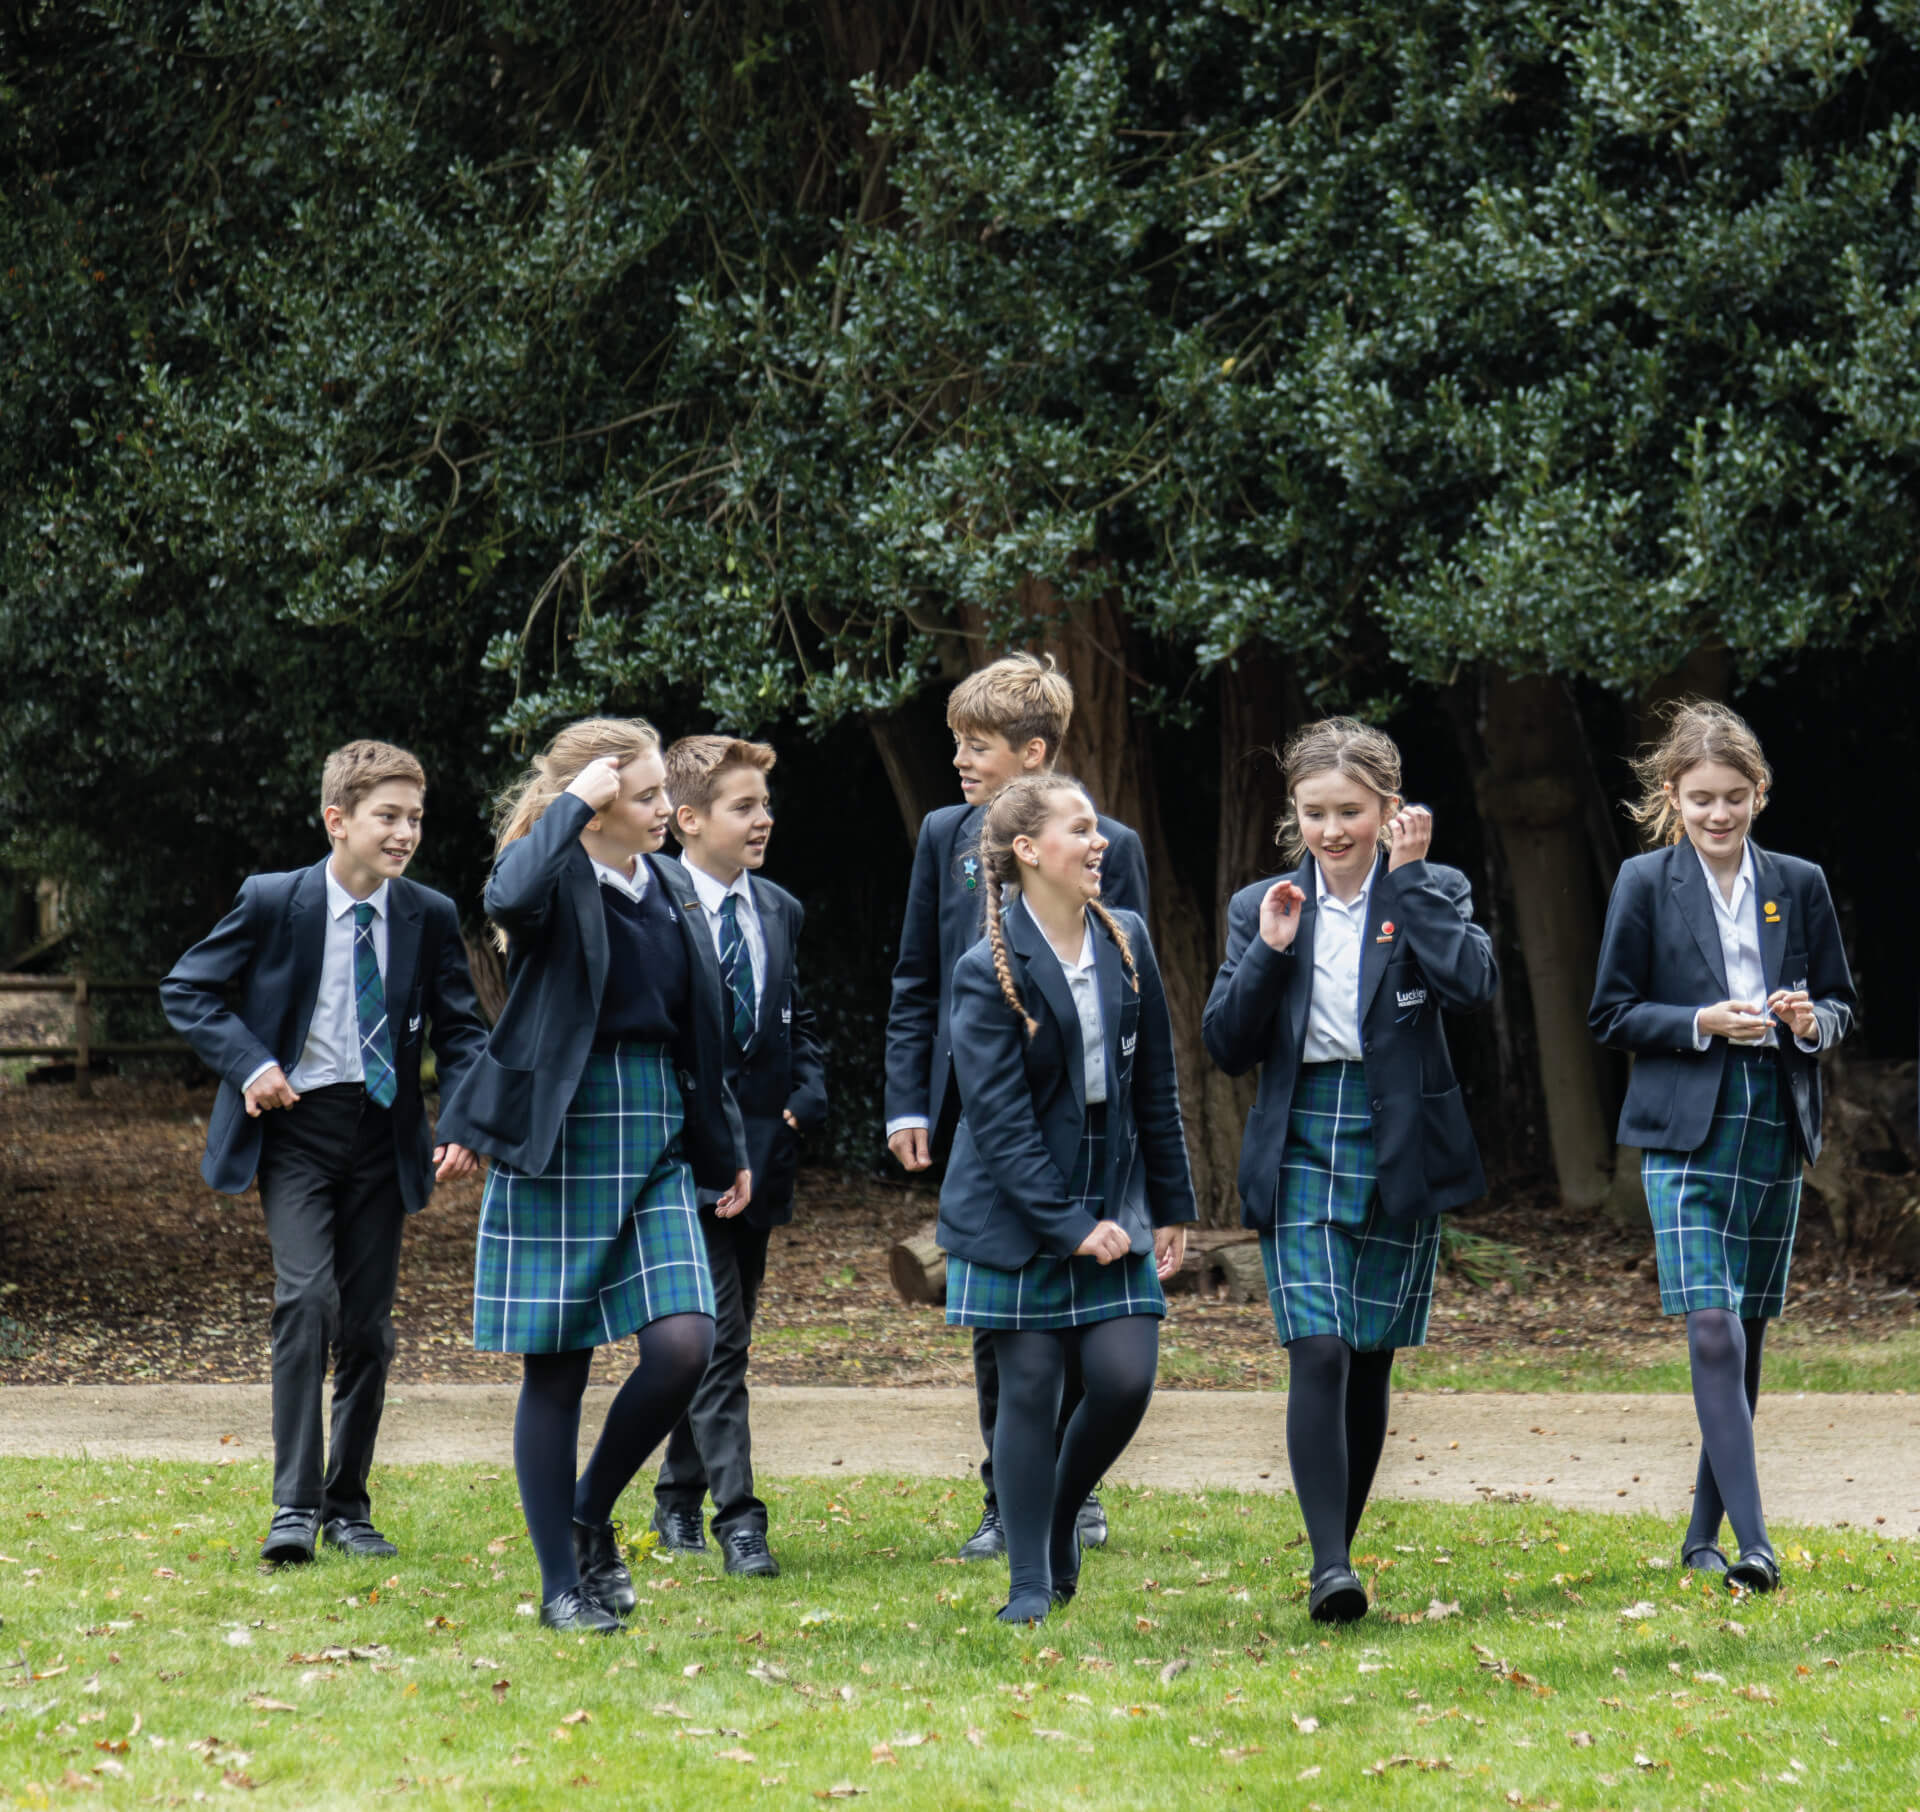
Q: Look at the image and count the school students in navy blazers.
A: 7